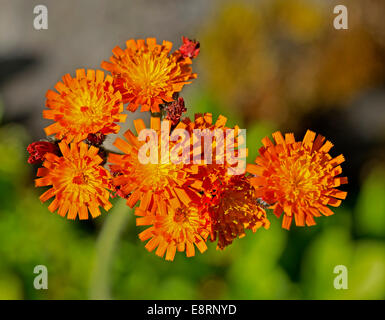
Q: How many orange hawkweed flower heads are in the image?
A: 8